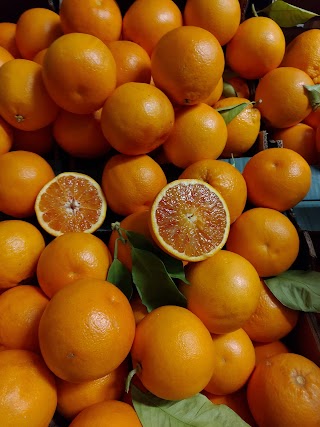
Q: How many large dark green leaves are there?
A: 3